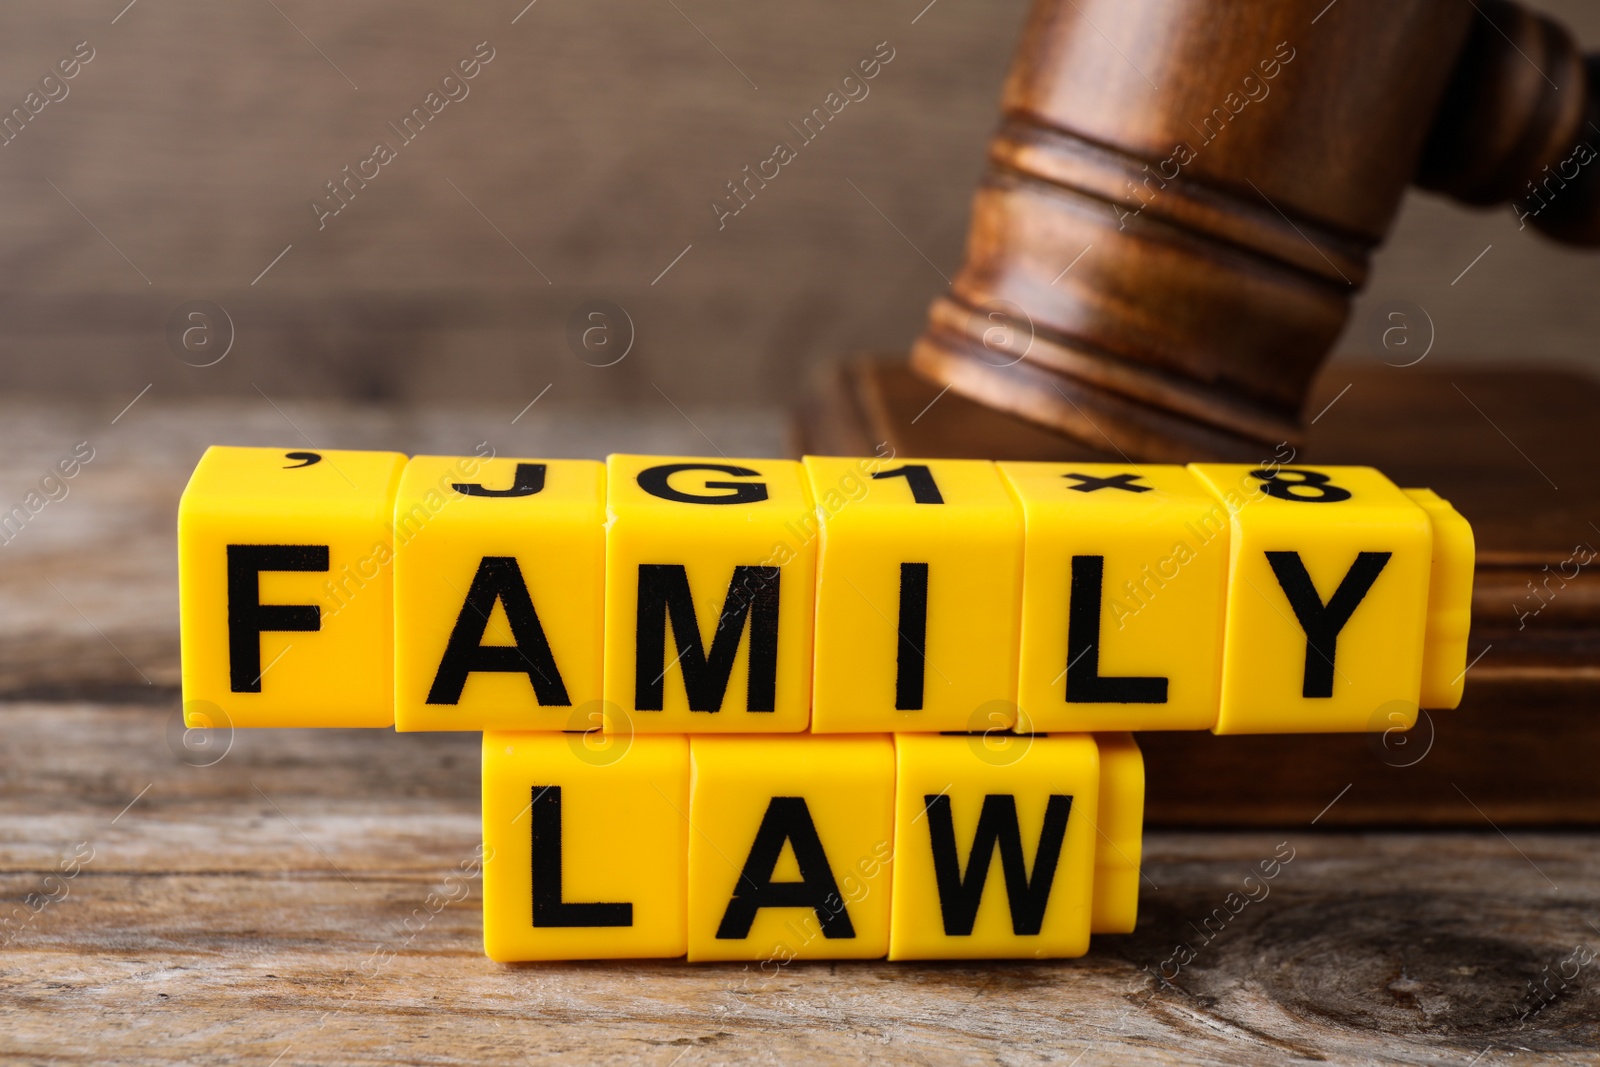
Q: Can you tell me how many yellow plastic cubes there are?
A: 9